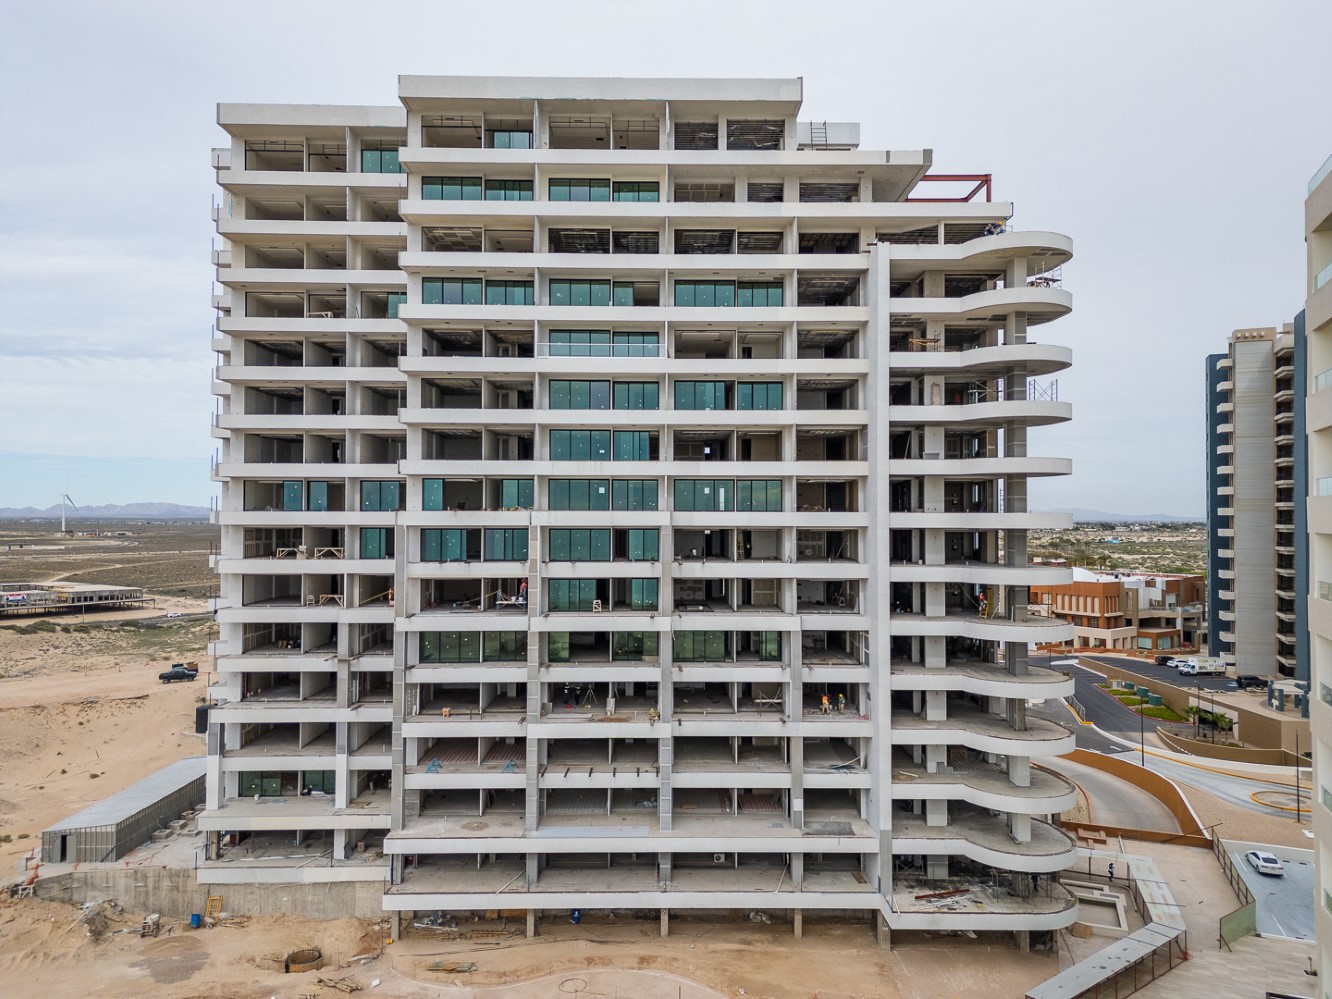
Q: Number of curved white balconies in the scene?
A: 13